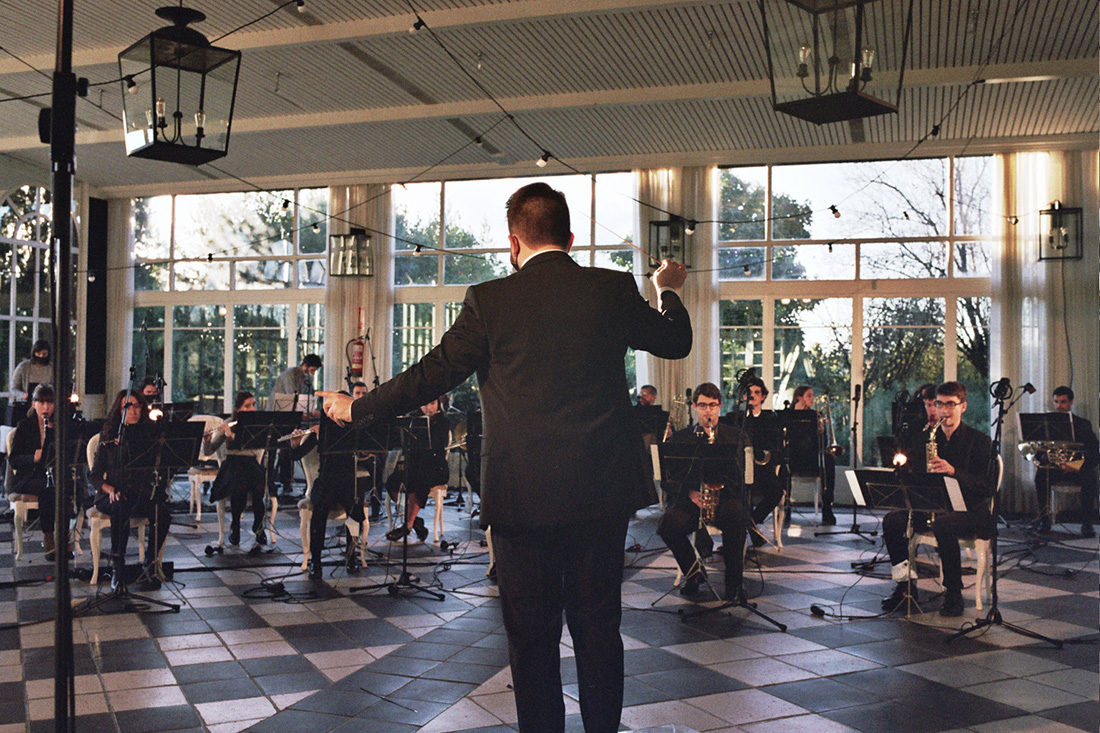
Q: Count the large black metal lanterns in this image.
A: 2